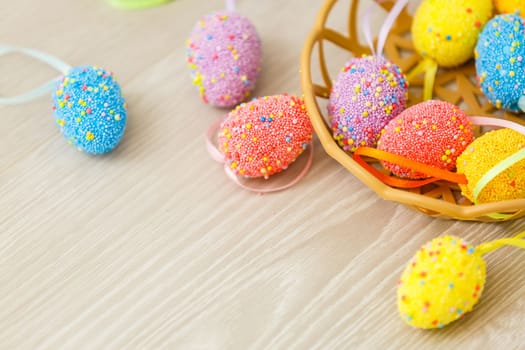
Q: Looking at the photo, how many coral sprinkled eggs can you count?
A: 2